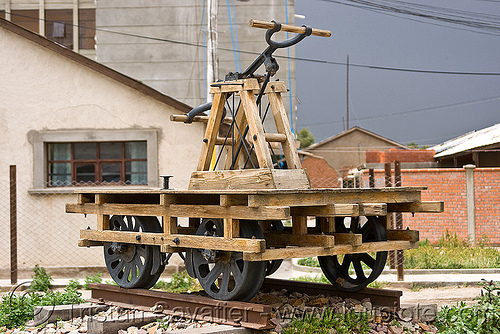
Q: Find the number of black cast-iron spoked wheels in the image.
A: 4